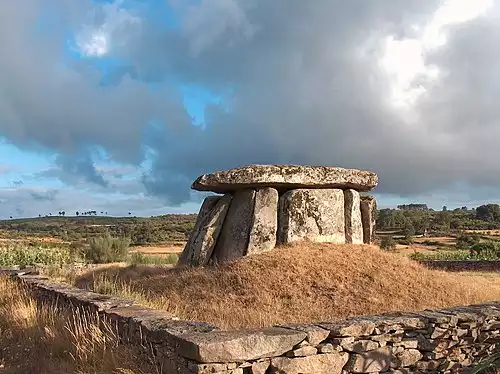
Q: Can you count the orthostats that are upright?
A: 6